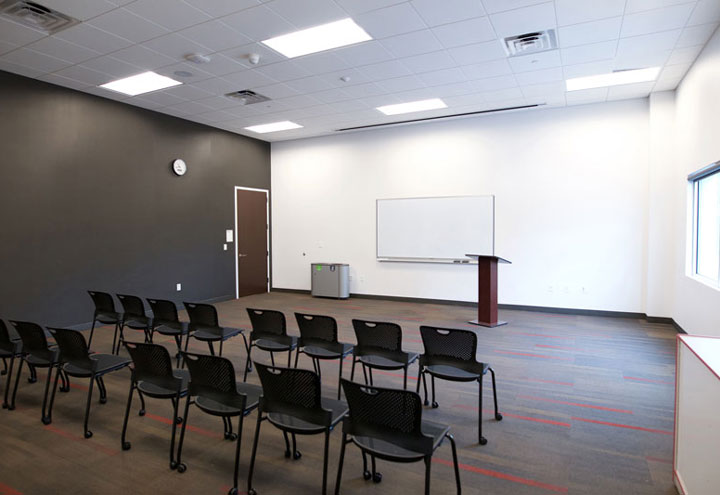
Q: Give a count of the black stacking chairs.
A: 15